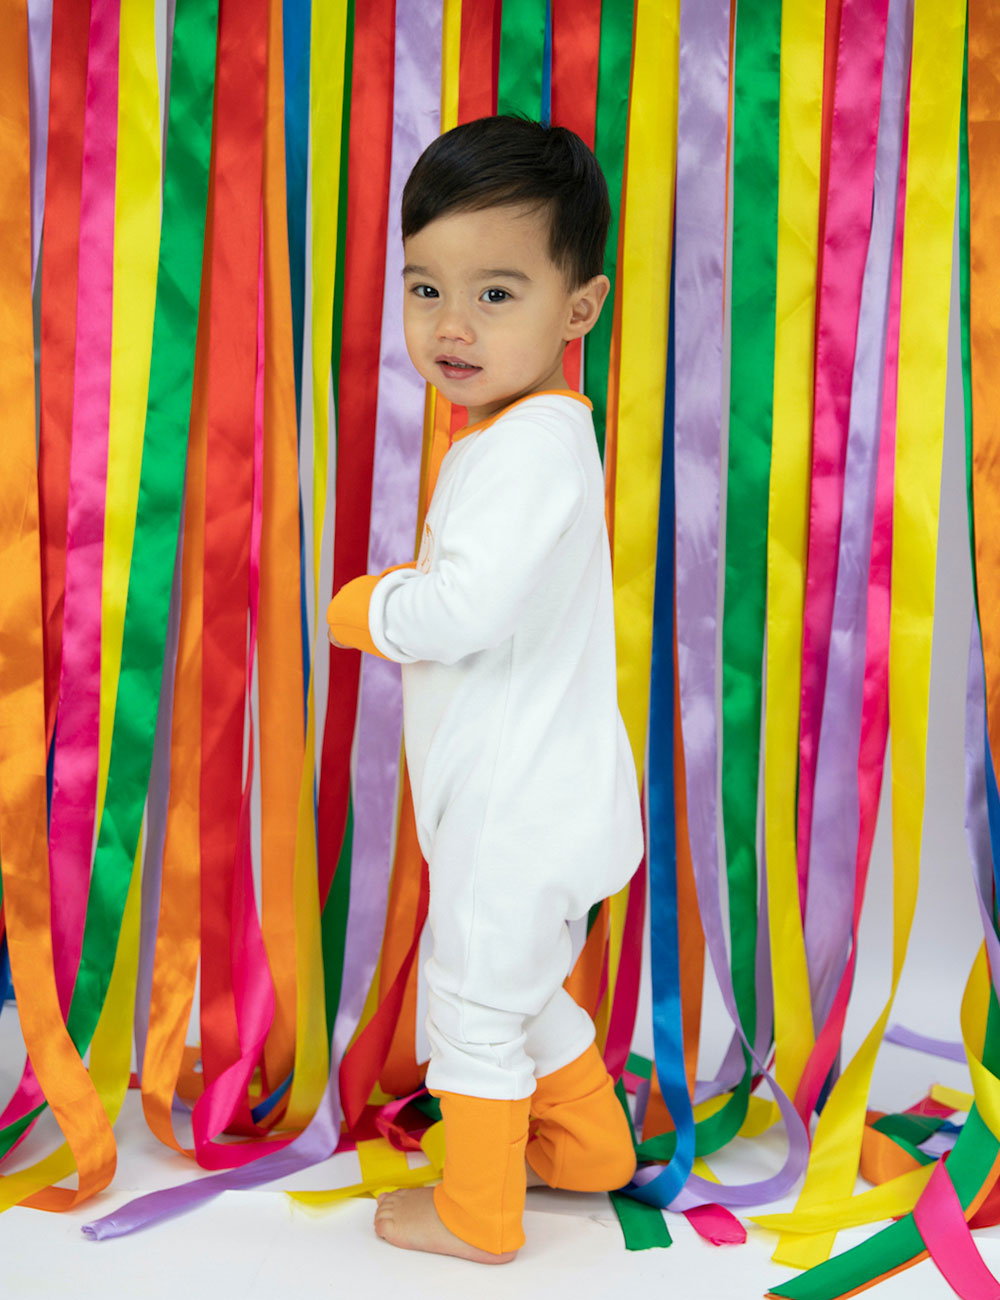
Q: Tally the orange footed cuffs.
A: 2